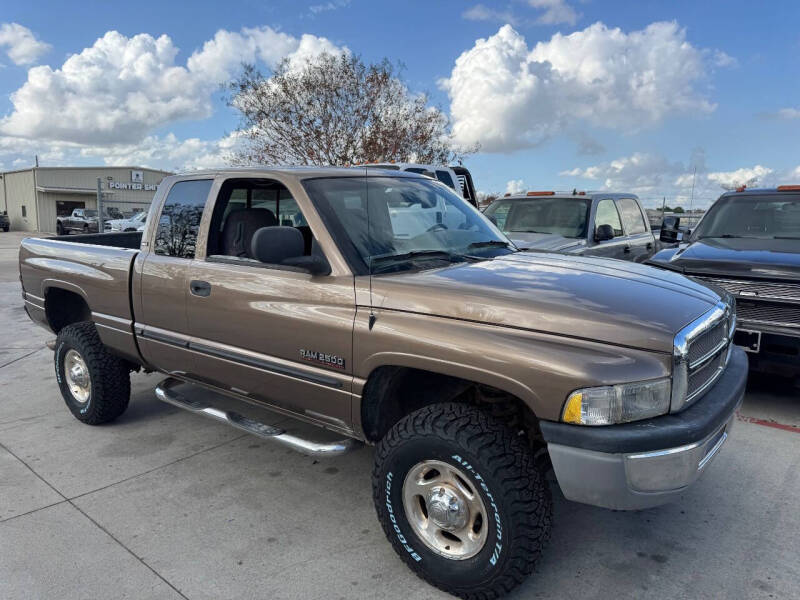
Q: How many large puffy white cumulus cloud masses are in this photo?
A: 2